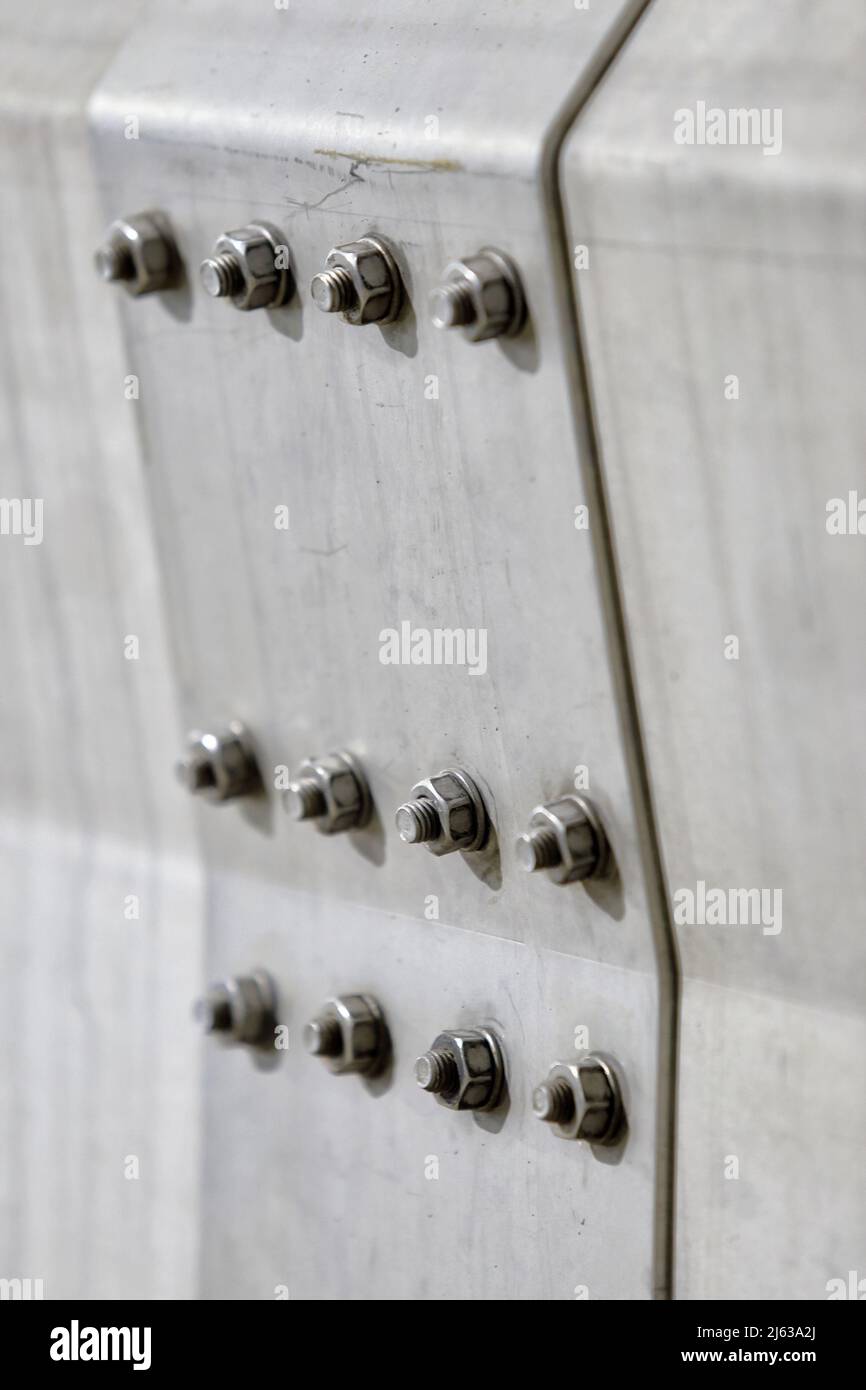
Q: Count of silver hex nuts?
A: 12